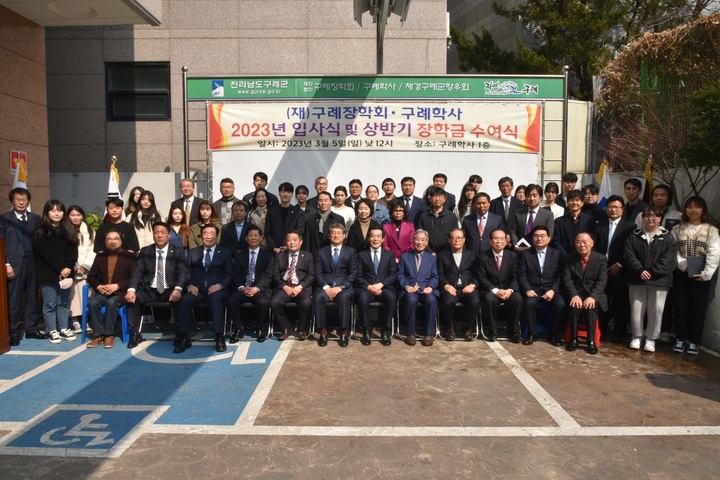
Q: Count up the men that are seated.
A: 12